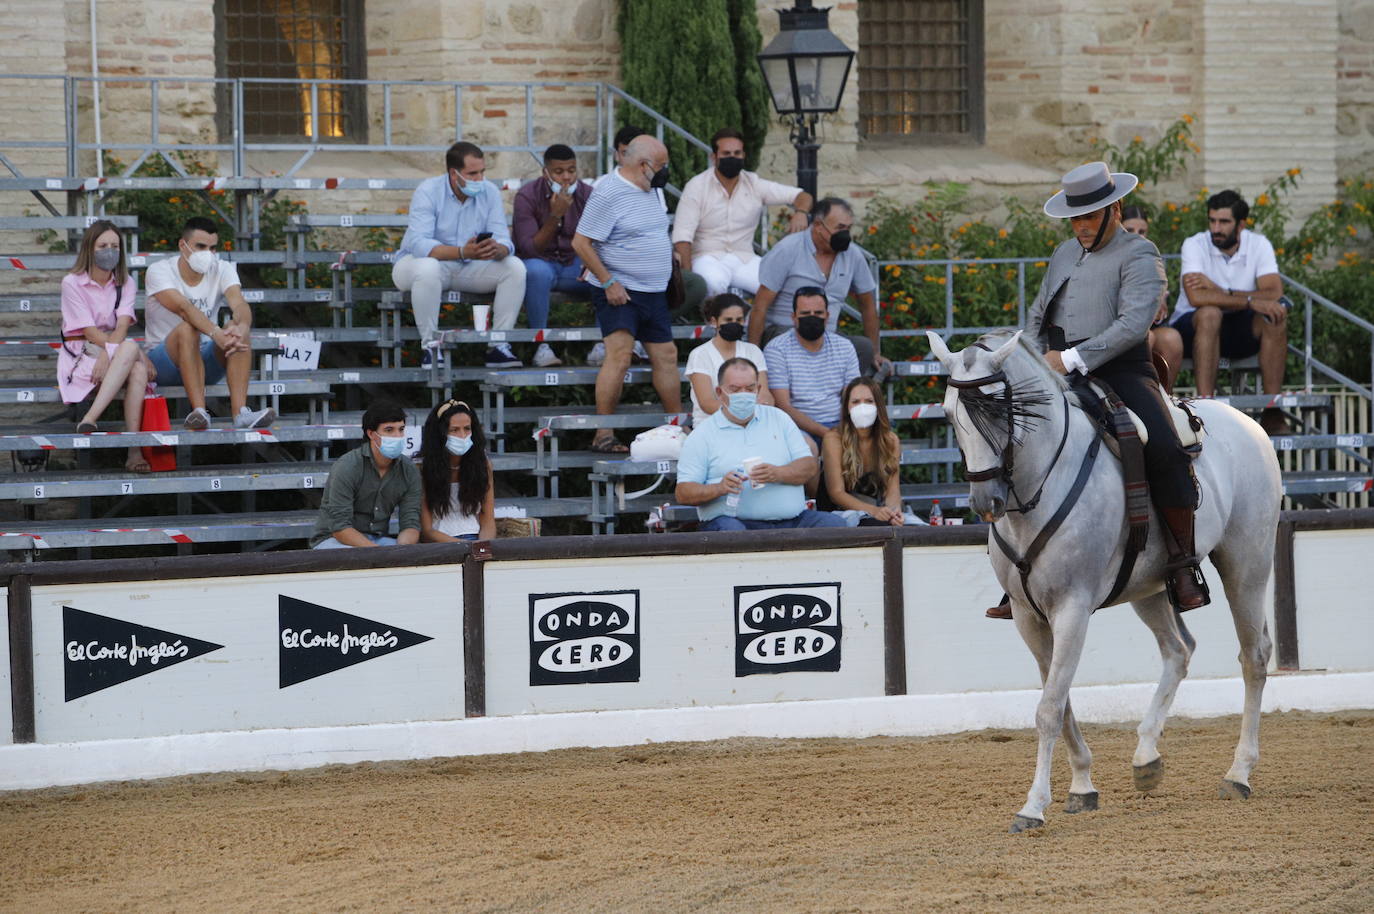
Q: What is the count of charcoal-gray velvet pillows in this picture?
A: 0